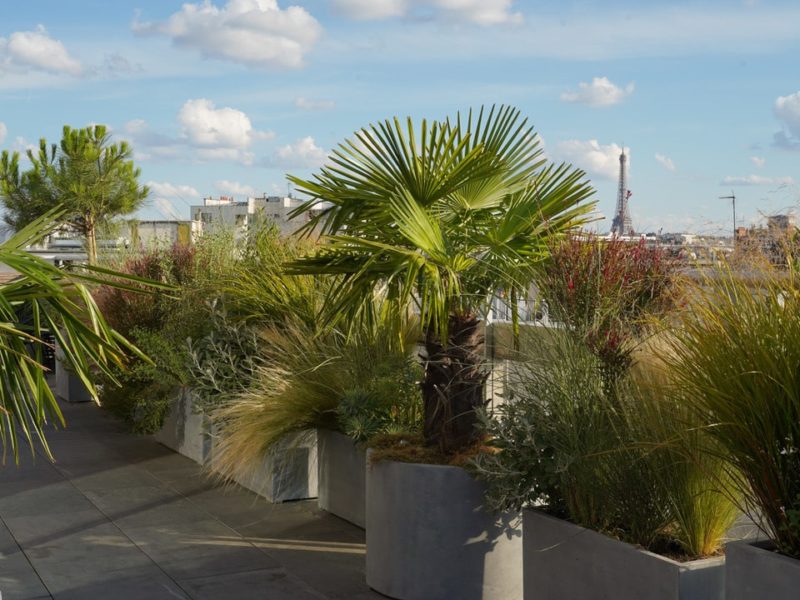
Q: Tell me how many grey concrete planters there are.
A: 7